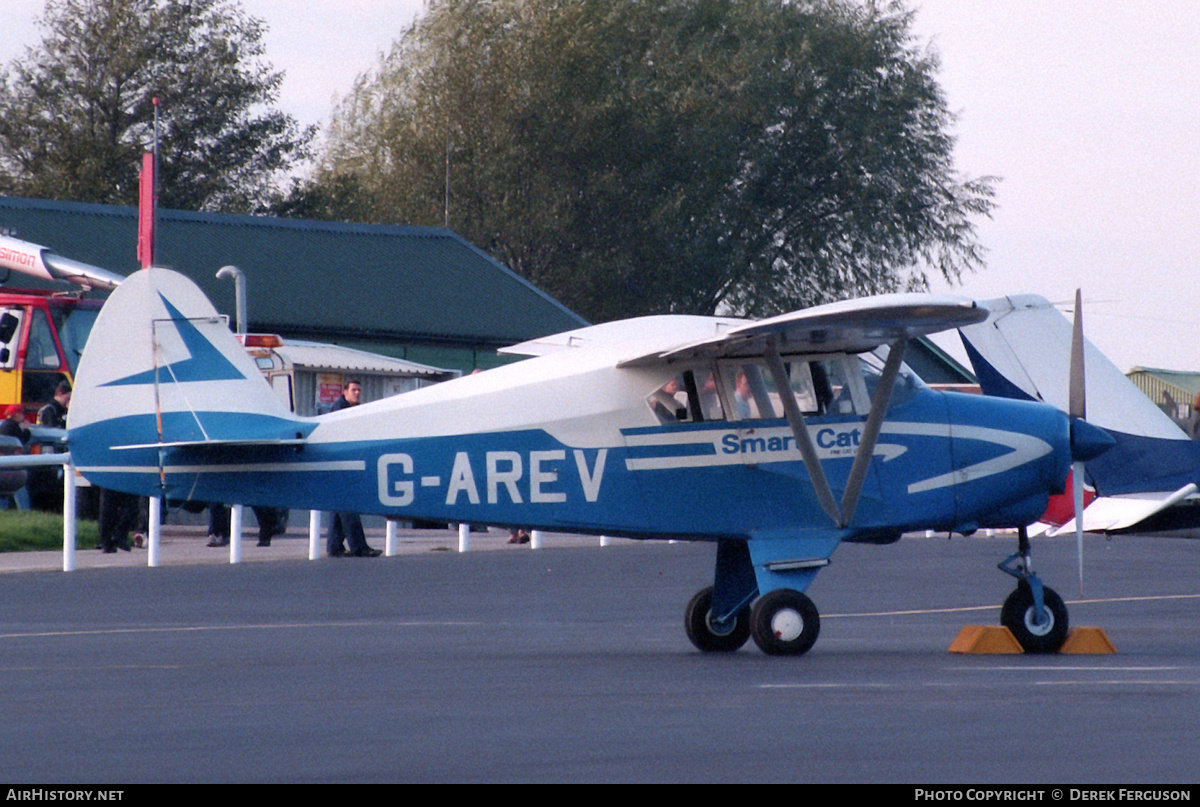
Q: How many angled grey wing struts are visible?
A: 2